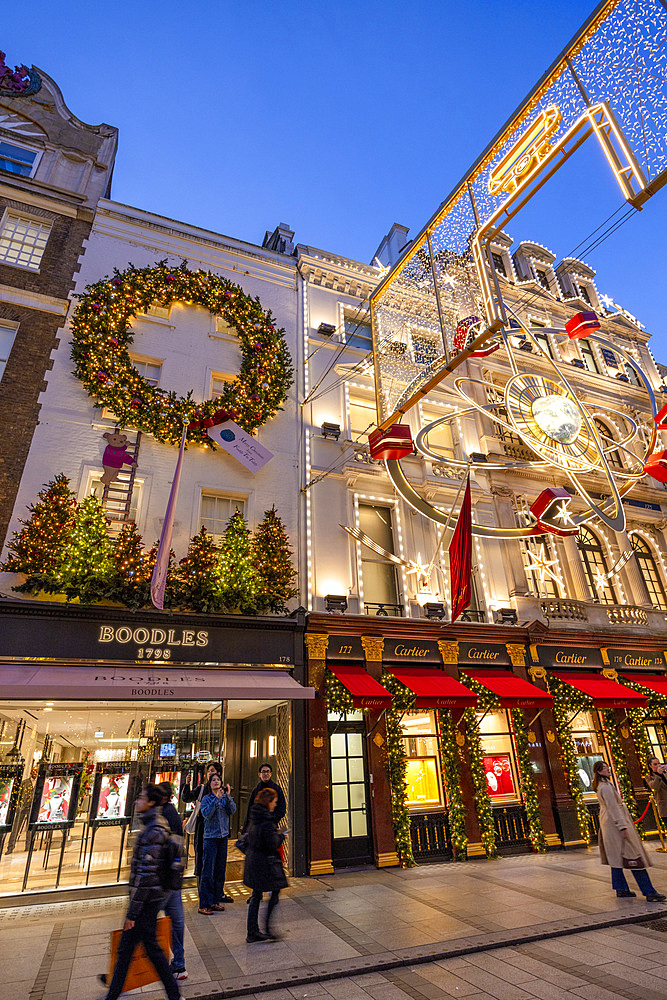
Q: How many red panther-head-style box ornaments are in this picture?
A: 6